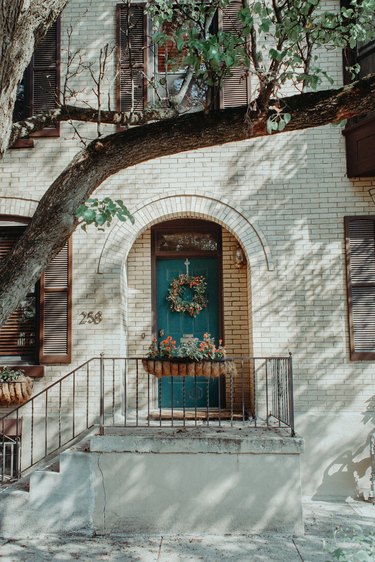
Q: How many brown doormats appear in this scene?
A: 1